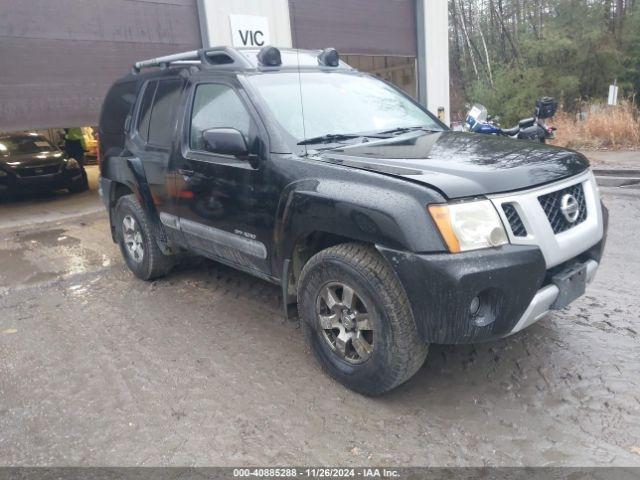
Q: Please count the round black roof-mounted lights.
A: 2